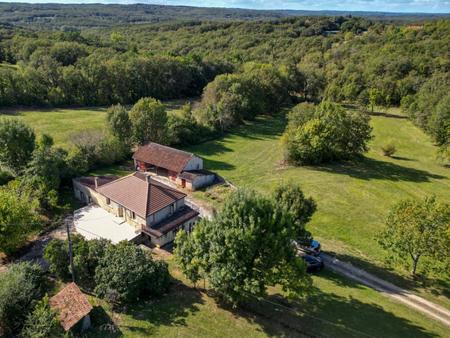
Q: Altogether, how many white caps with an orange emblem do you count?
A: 0